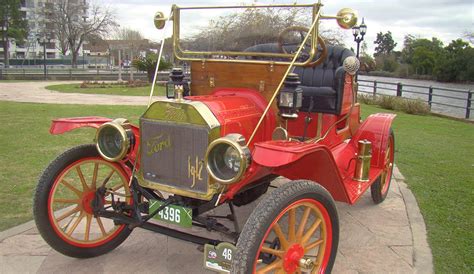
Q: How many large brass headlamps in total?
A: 2